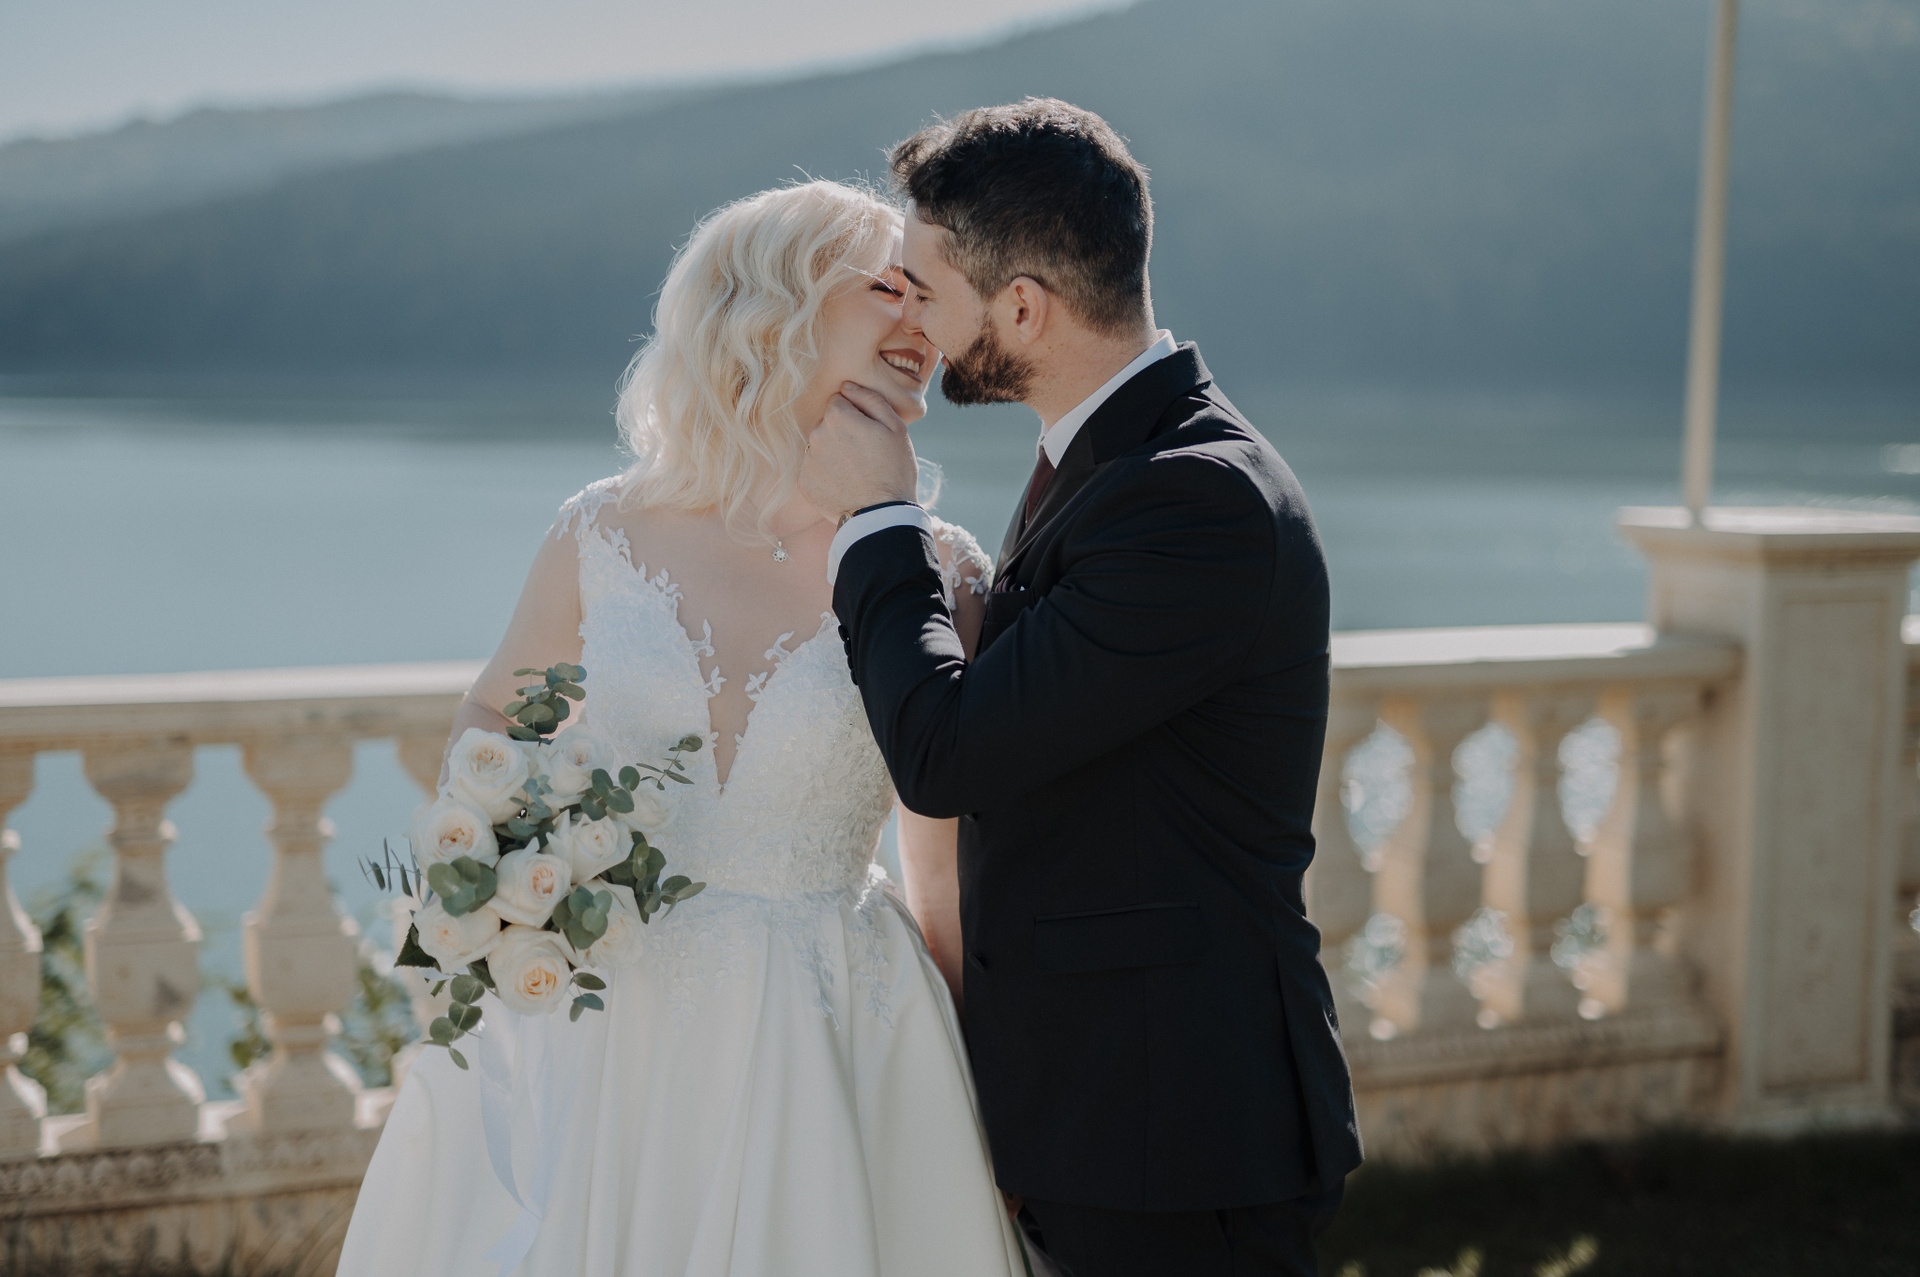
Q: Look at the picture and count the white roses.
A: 9